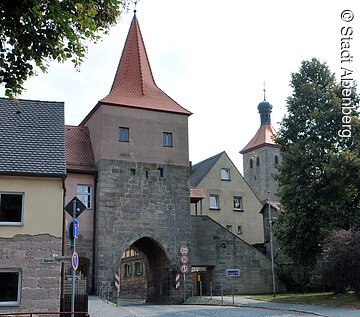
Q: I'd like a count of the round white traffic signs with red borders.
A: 3